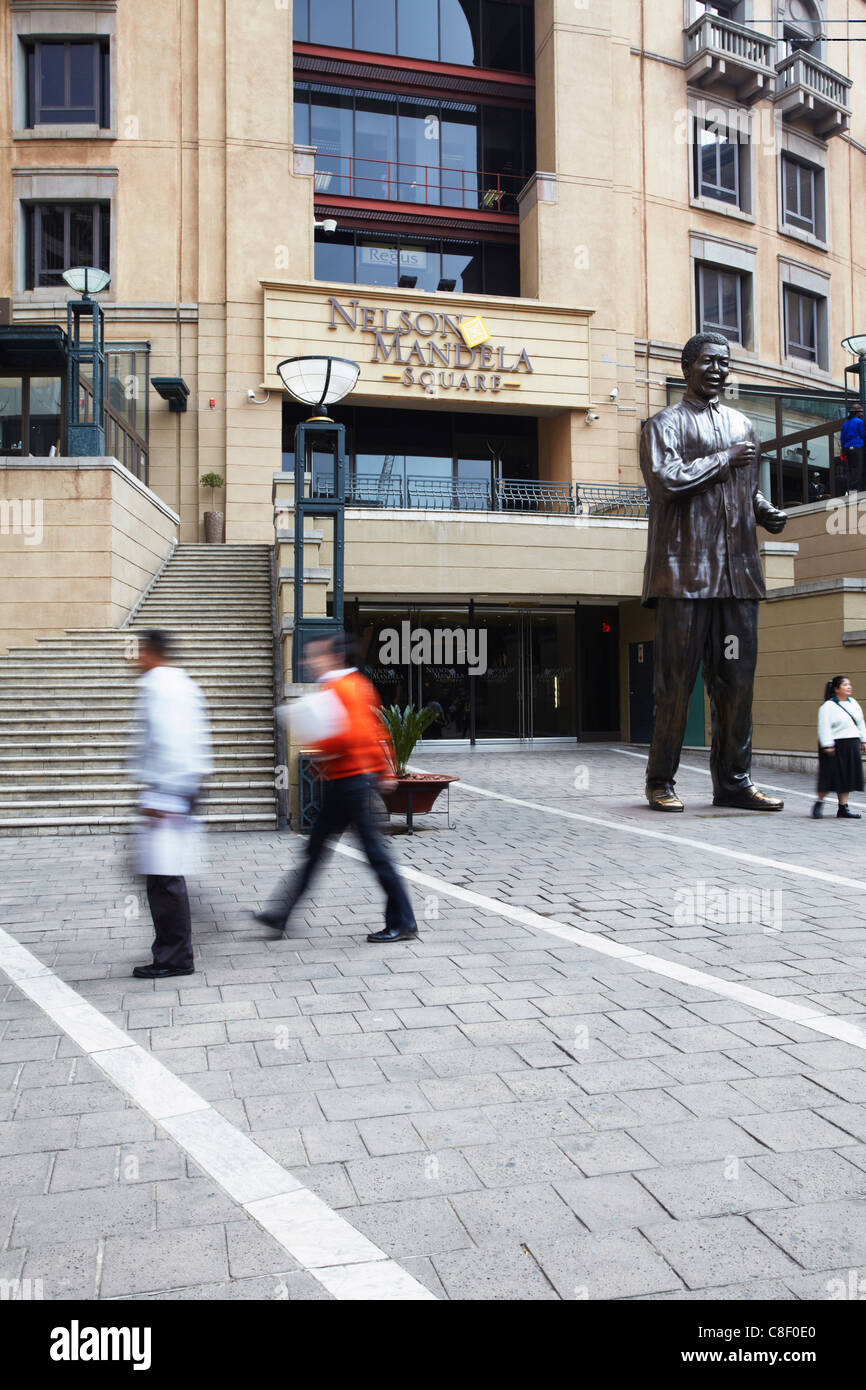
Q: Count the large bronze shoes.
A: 2